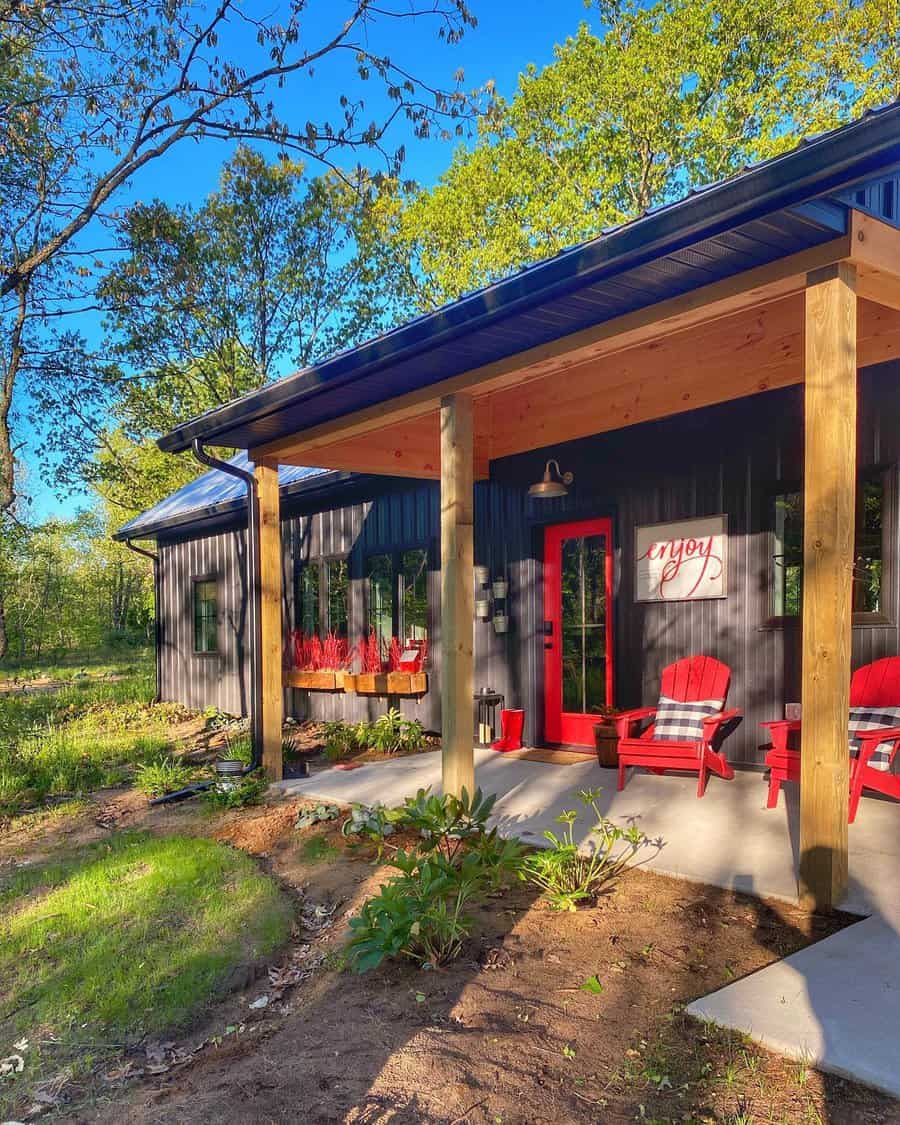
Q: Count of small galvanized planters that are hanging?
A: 4